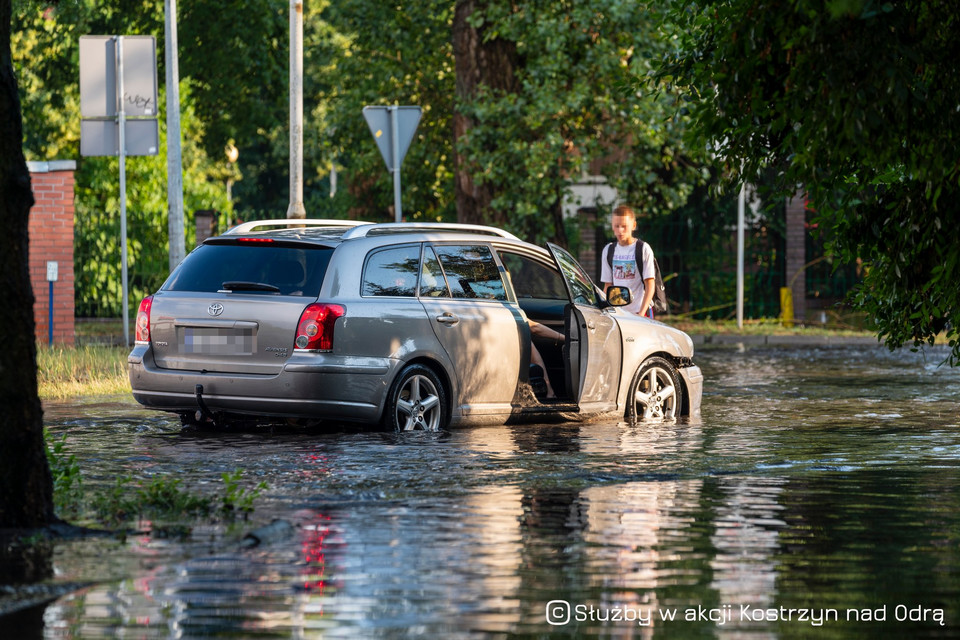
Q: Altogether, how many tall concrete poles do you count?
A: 2